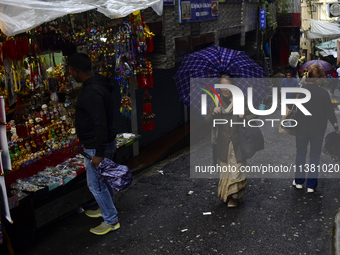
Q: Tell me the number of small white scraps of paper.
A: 4